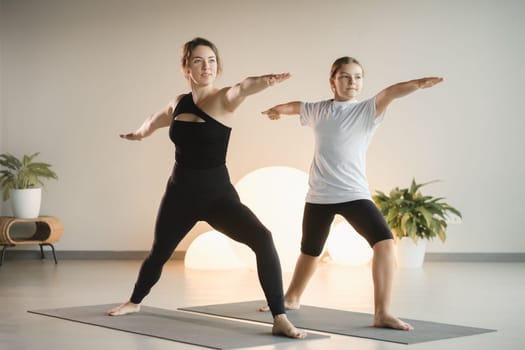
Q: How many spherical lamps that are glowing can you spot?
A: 3